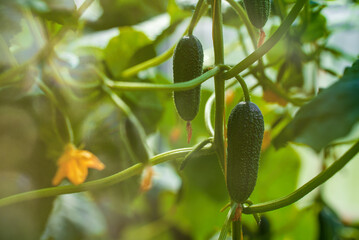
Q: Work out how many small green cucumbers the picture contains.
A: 3